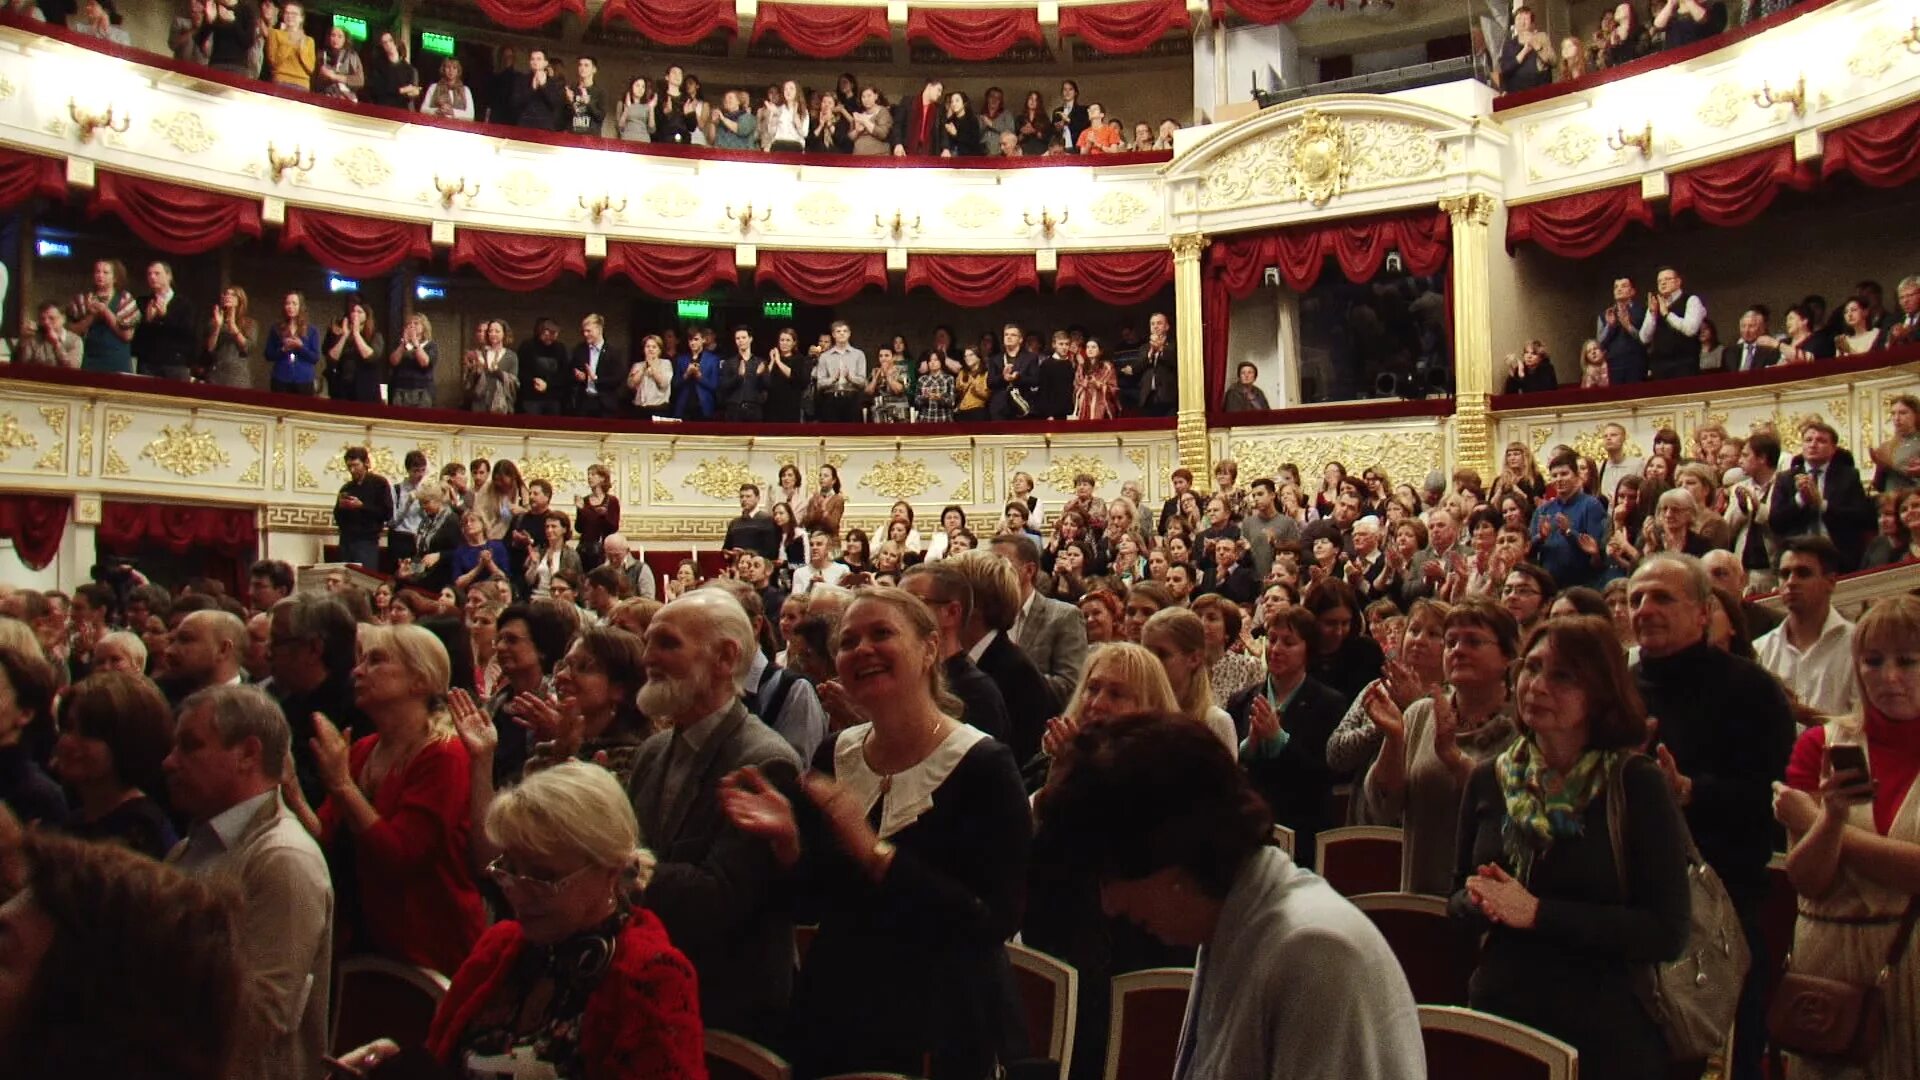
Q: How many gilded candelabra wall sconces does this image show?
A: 10